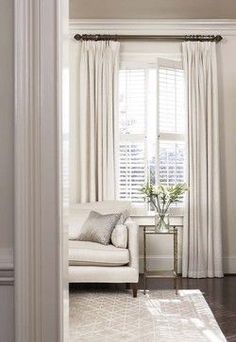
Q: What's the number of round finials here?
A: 2